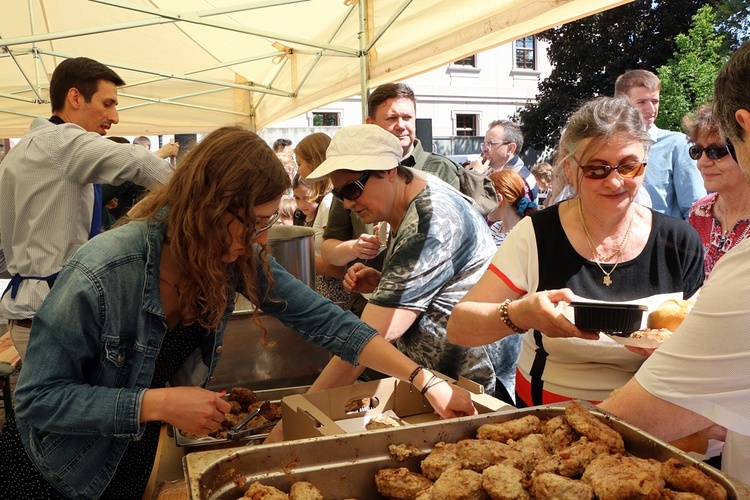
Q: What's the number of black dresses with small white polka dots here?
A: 1